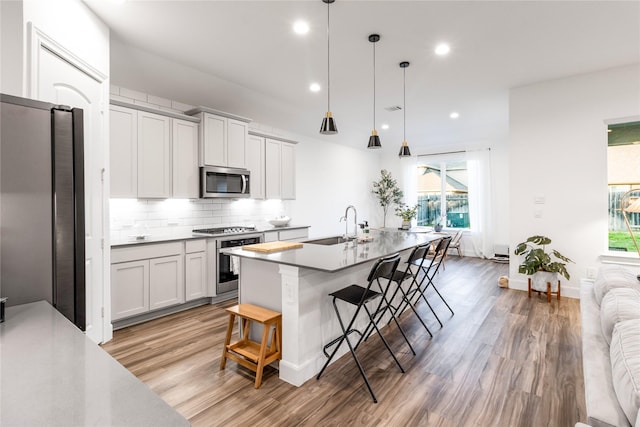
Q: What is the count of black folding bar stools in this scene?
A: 3